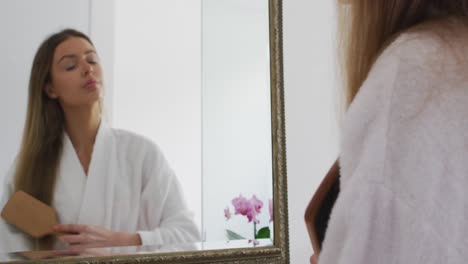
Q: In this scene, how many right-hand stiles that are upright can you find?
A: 1